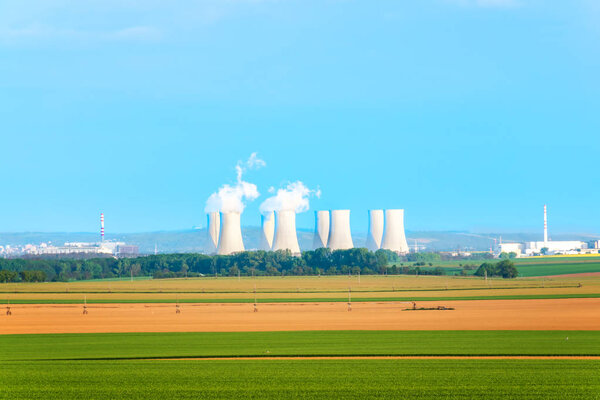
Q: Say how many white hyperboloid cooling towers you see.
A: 8